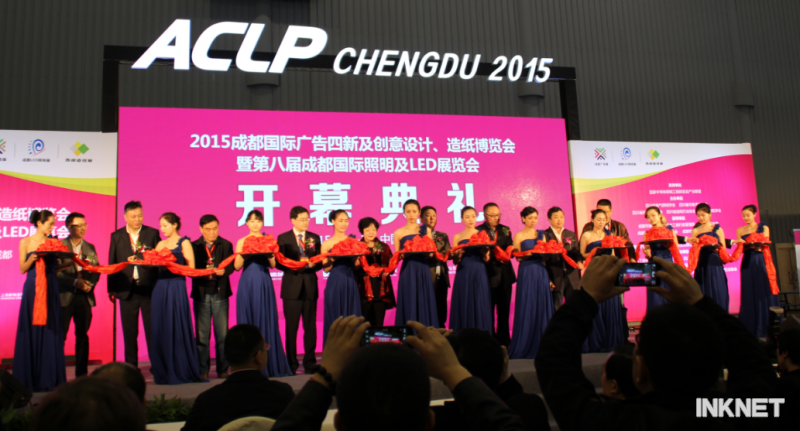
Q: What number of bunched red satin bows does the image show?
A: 11